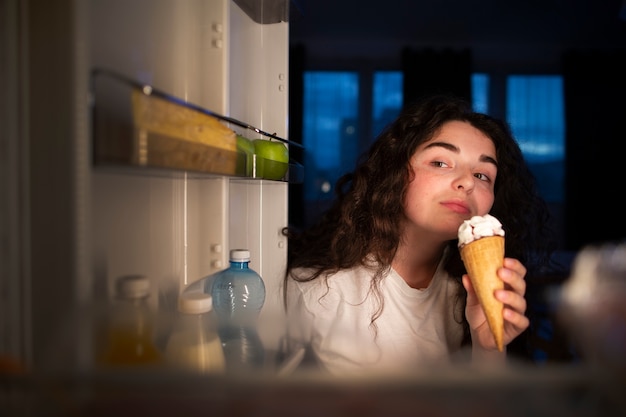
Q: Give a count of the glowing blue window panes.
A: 4